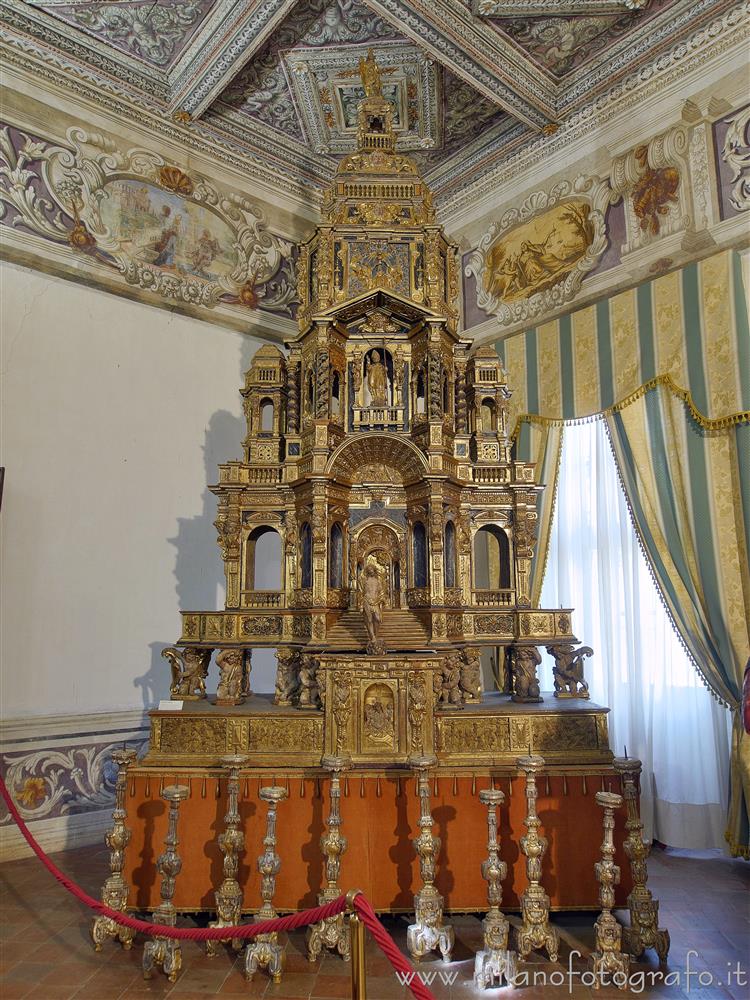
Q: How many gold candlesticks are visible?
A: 10